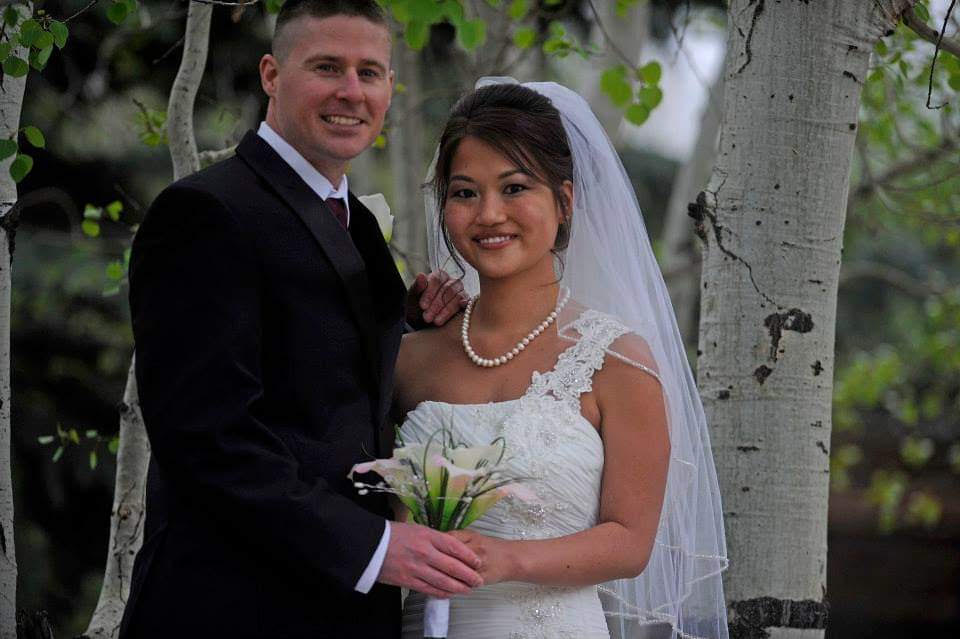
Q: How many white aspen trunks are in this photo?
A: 3